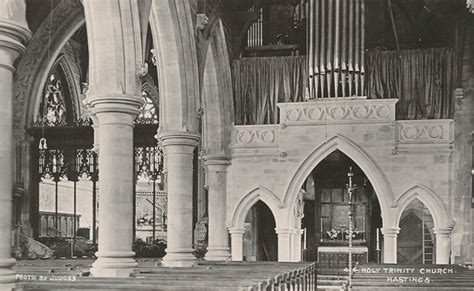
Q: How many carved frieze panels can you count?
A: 3